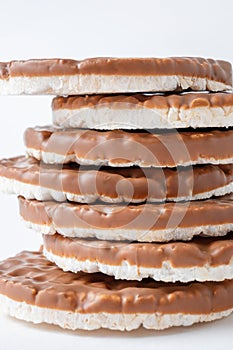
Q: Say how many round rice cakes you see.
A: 7